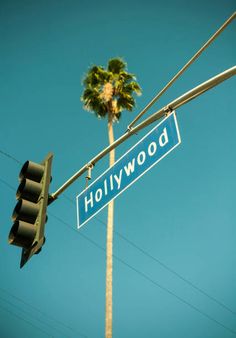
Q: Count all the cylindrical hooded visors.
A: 4